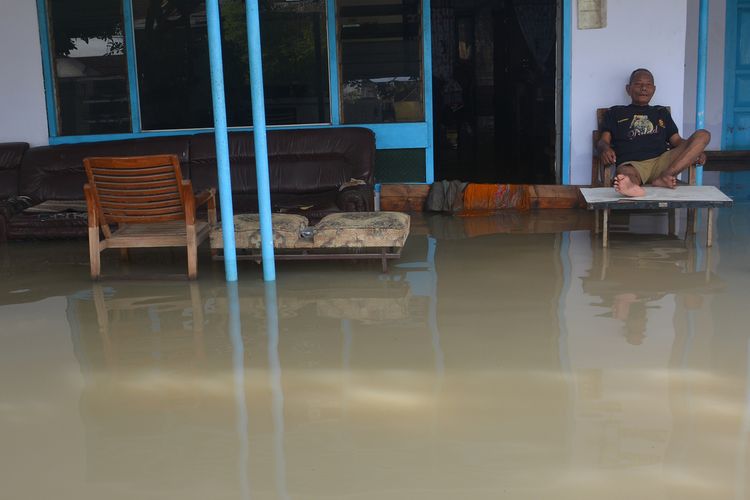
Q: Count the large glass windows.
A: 3